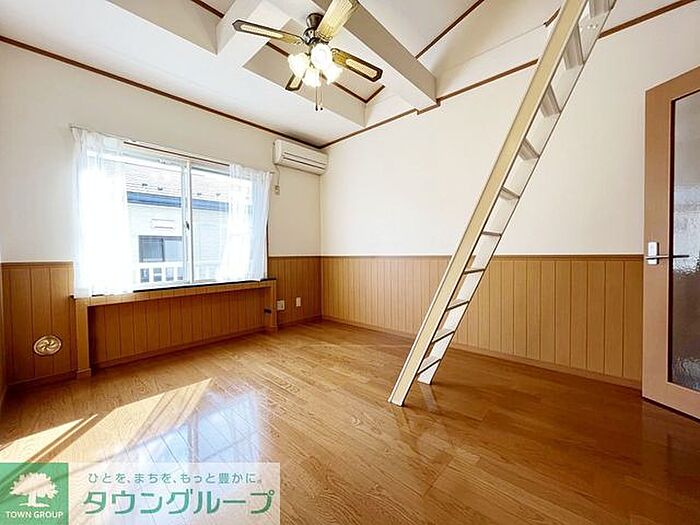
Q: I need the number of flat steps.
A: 10